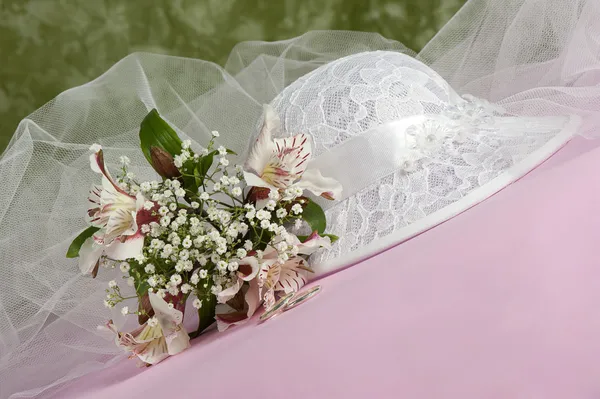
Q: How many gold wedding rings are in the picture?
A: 2